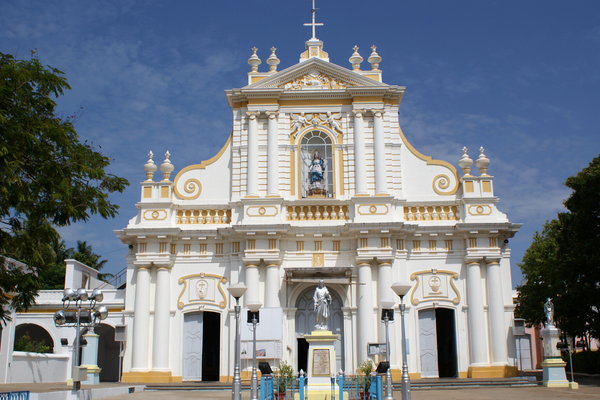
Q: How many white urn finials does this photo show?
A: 8